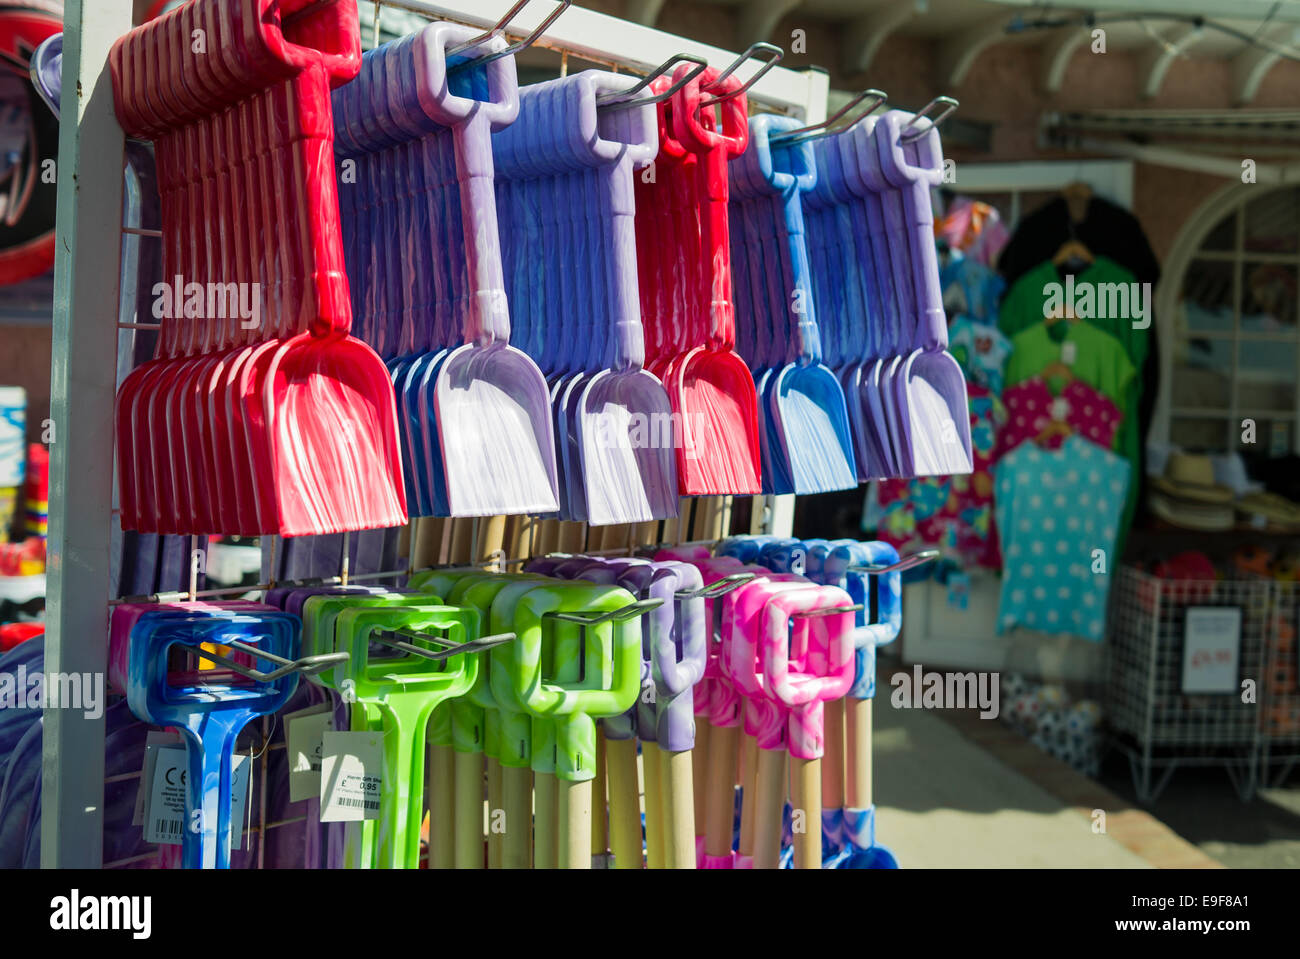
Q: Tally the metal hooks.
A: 11